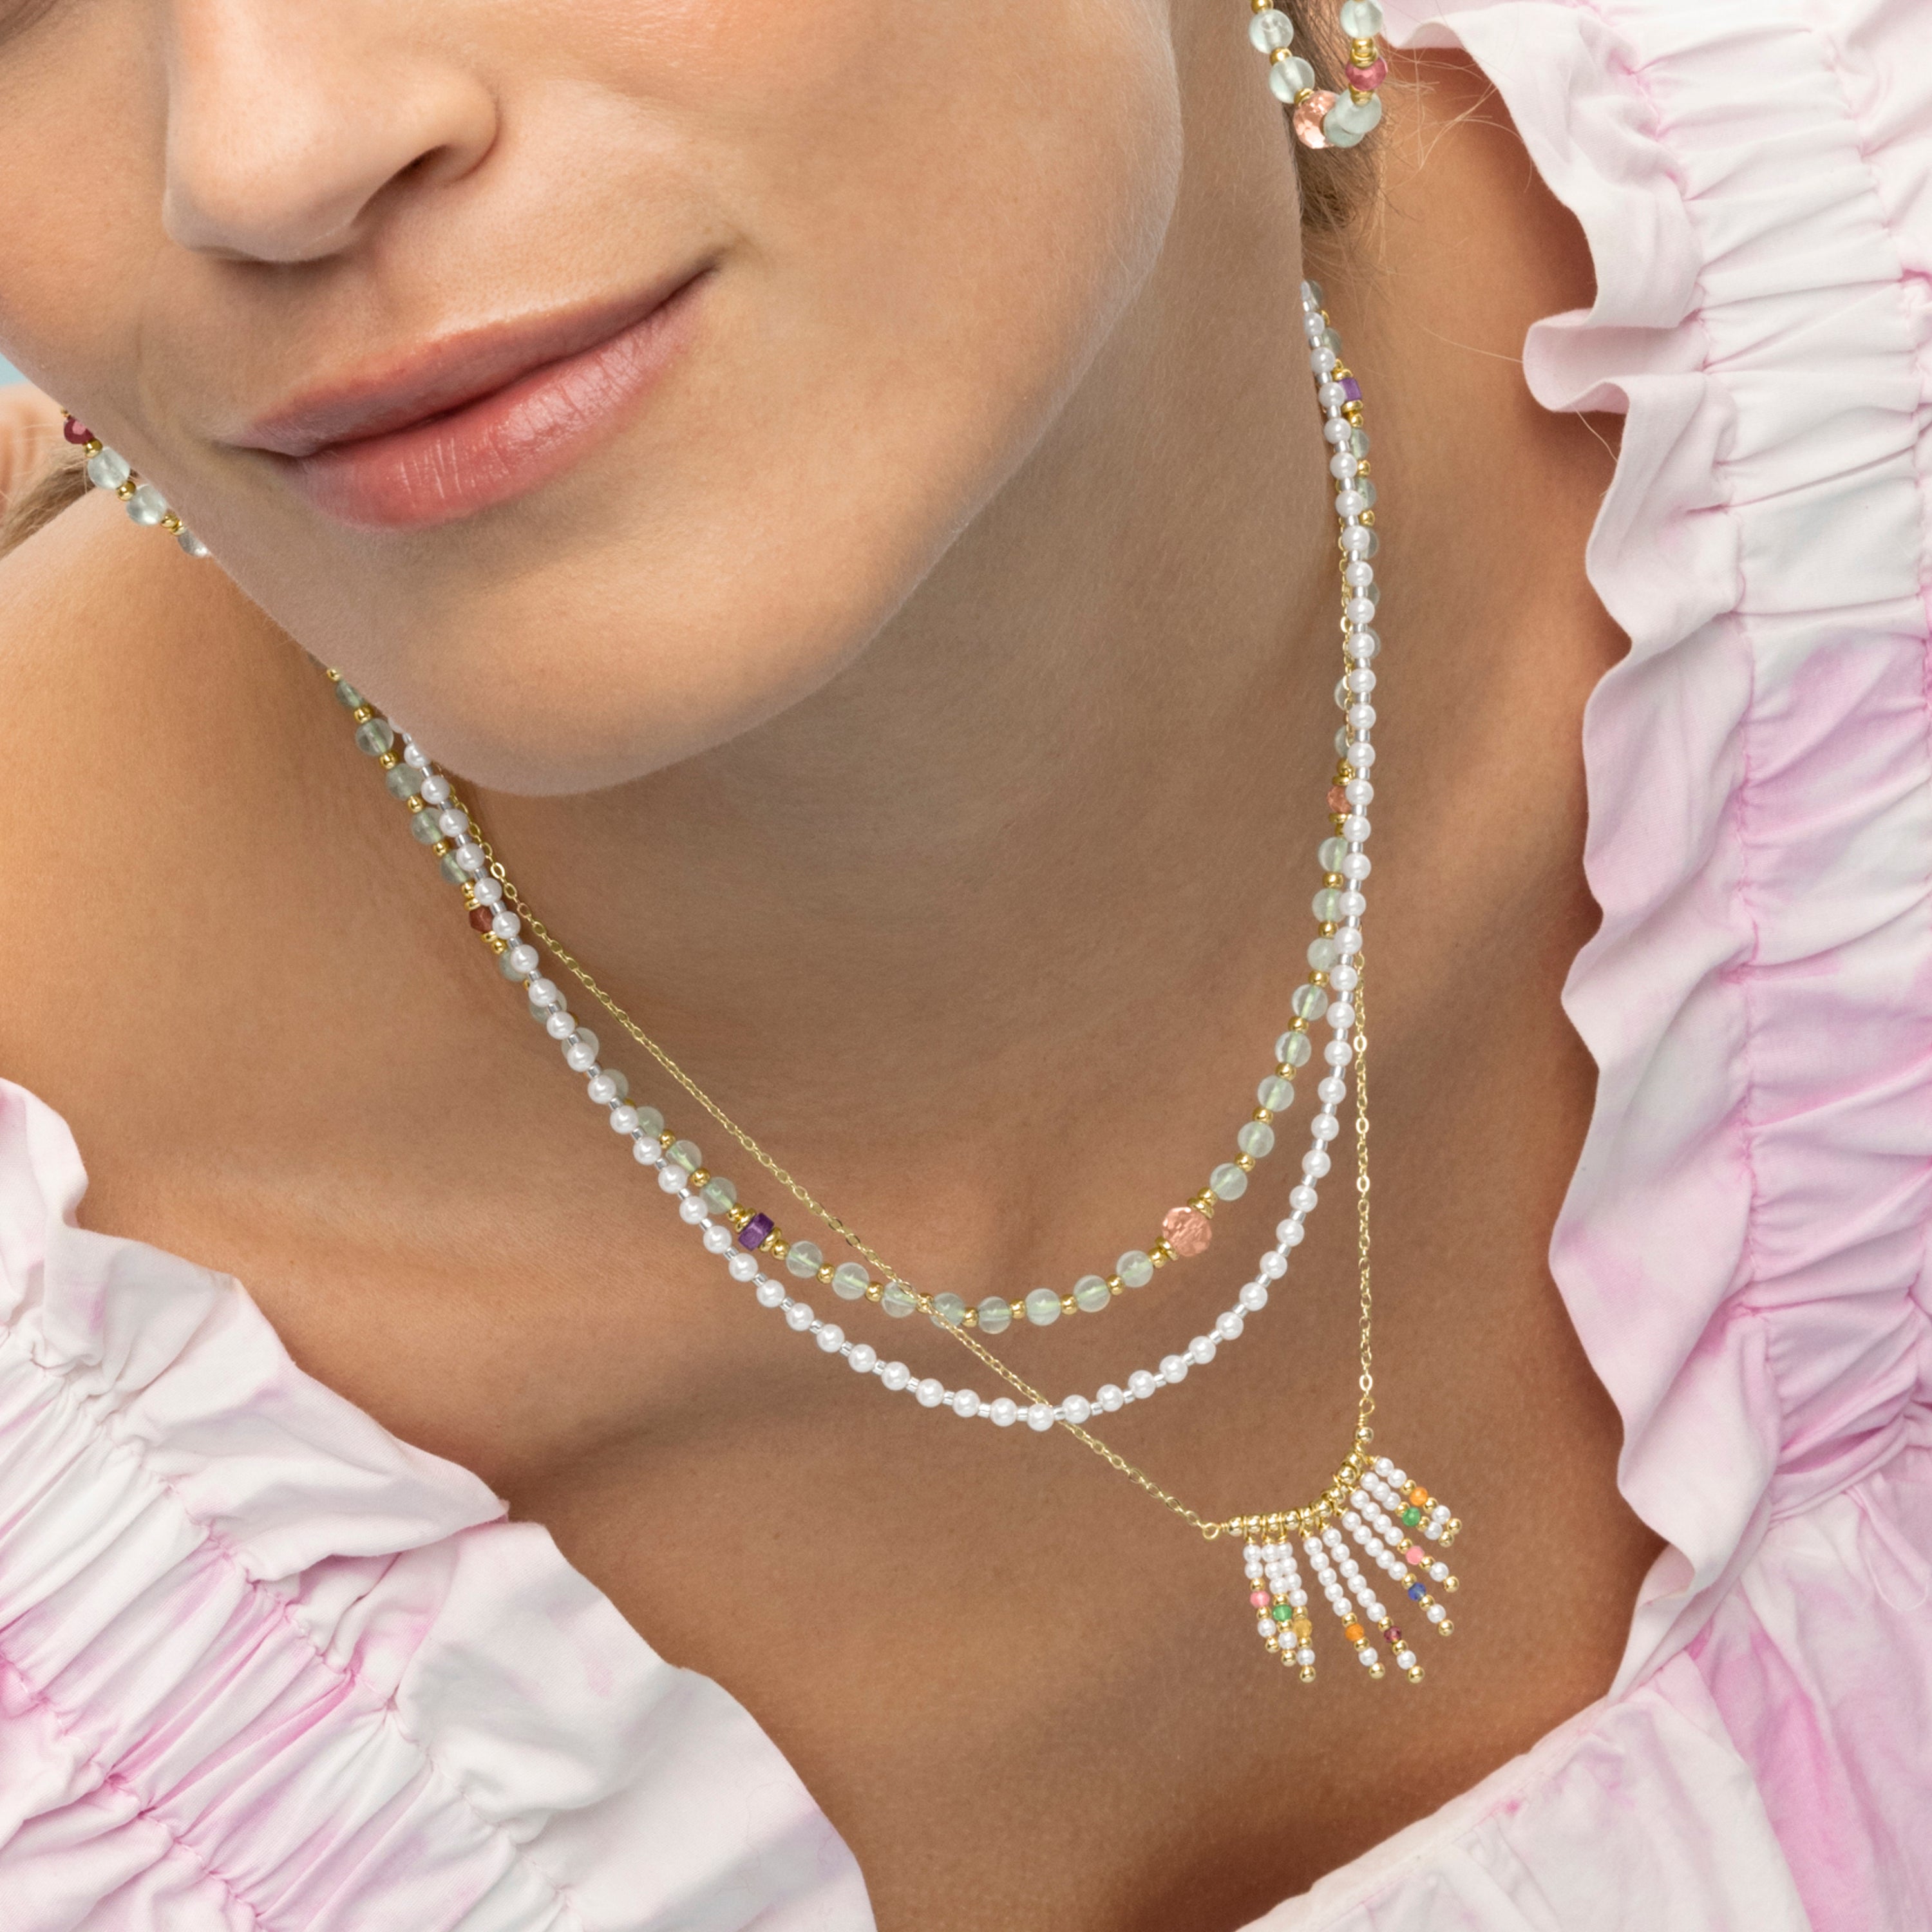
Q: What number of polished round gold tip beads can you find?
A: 9